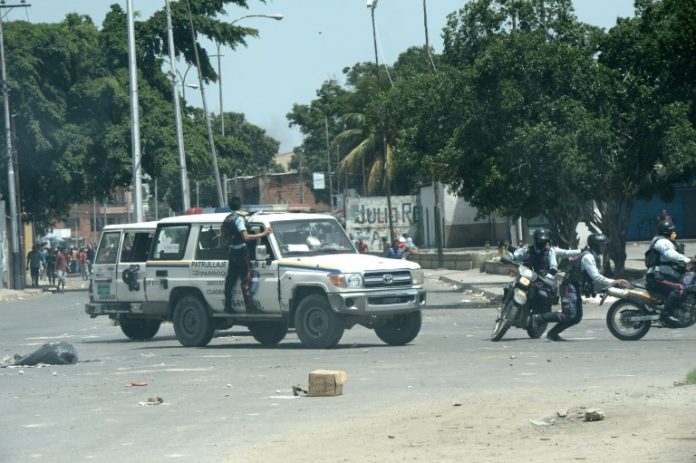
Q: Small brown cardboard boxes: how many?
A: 1